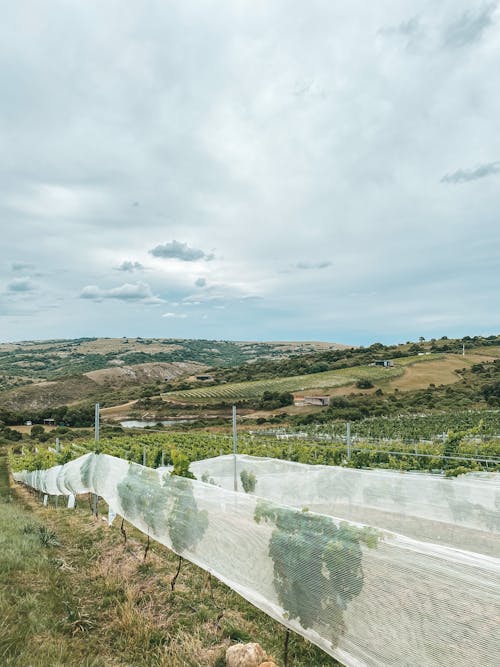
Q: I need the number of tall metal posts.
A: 3